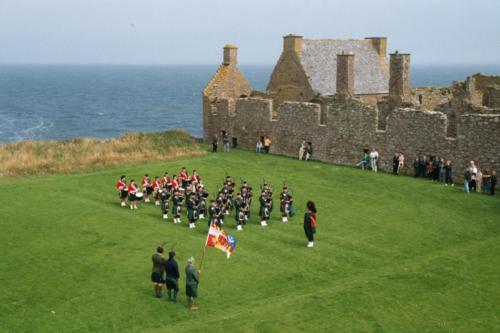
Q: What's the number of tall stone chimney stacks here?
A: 5